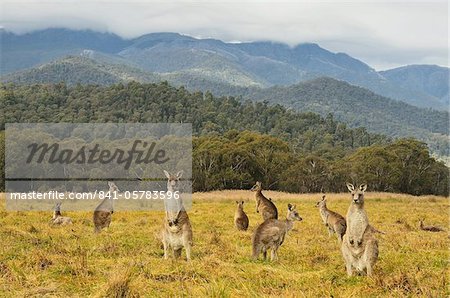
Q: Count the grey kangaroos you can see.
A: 9